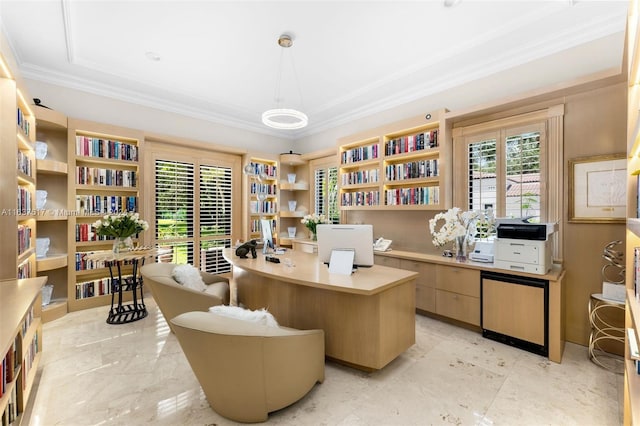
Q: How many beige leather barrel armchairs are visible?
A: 2